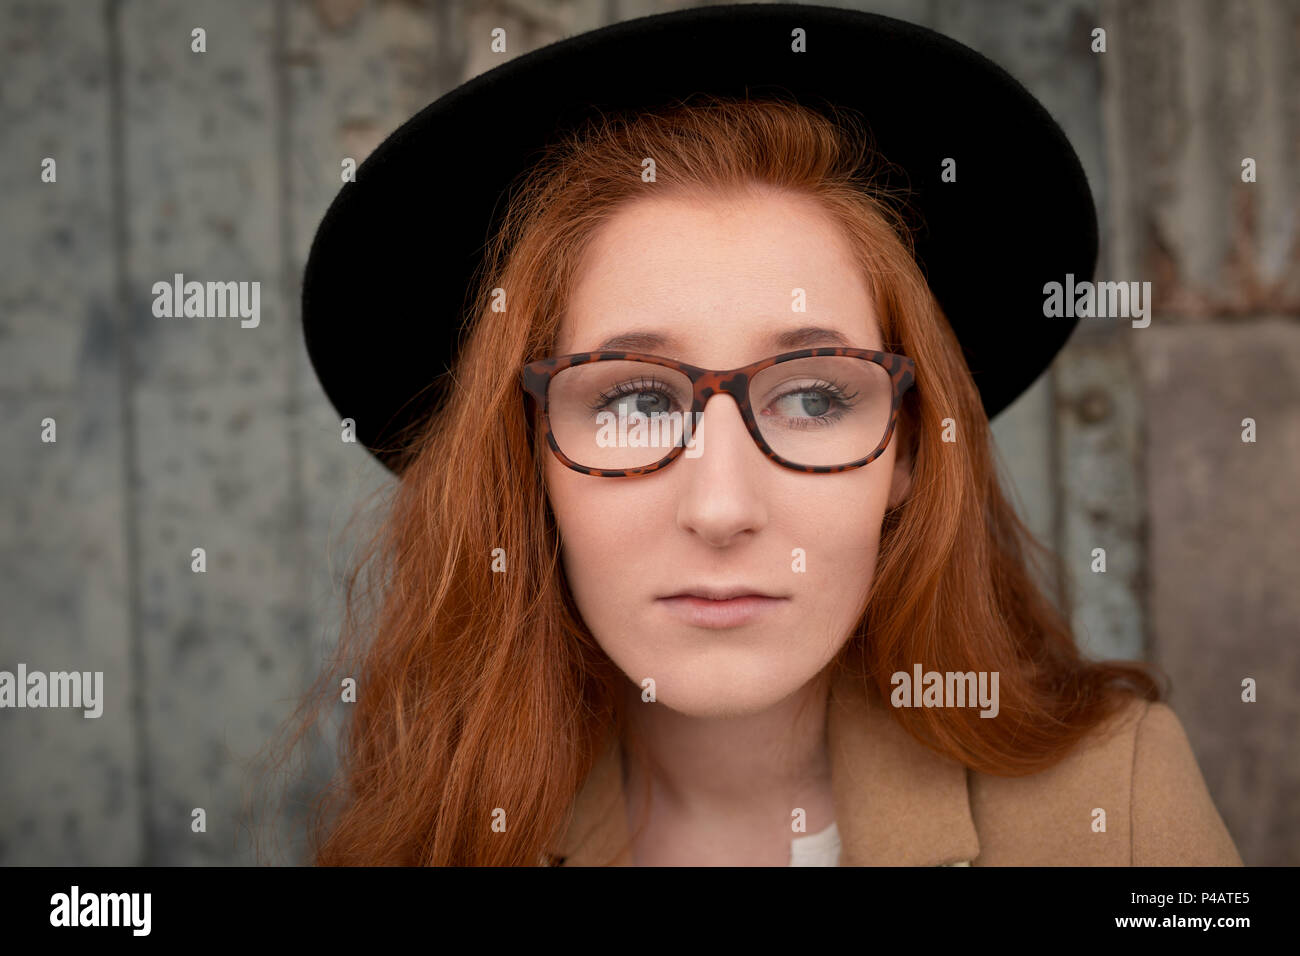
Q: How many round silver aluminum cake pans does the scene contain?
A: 0